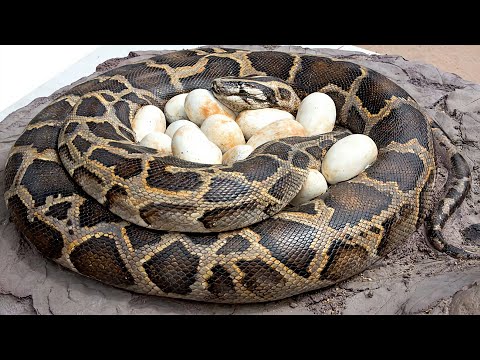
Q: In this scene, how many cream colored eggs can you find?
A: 13